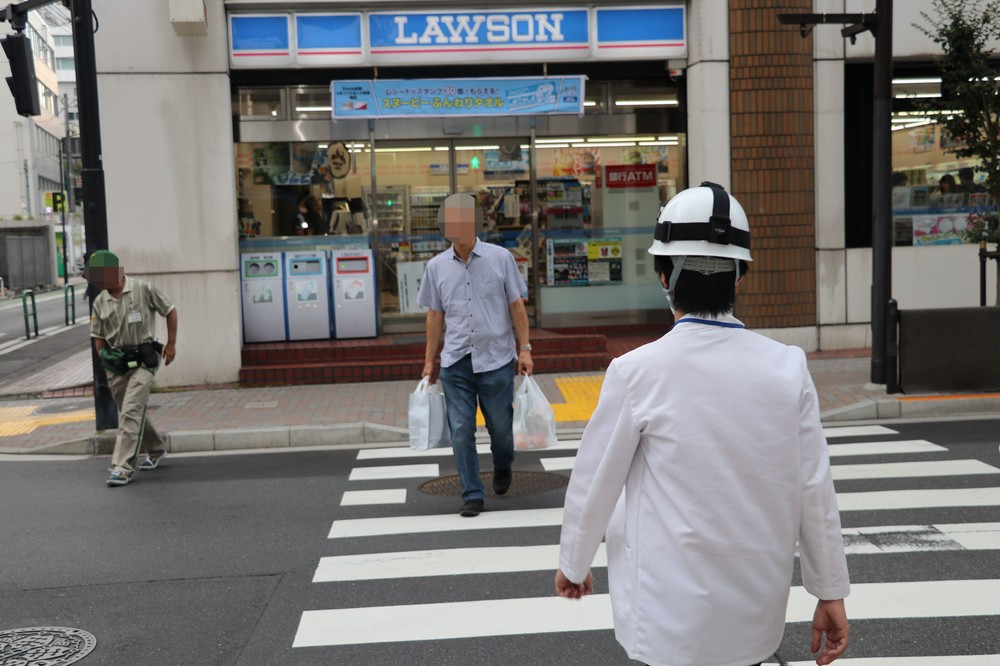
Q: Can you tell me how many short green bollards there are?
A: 2